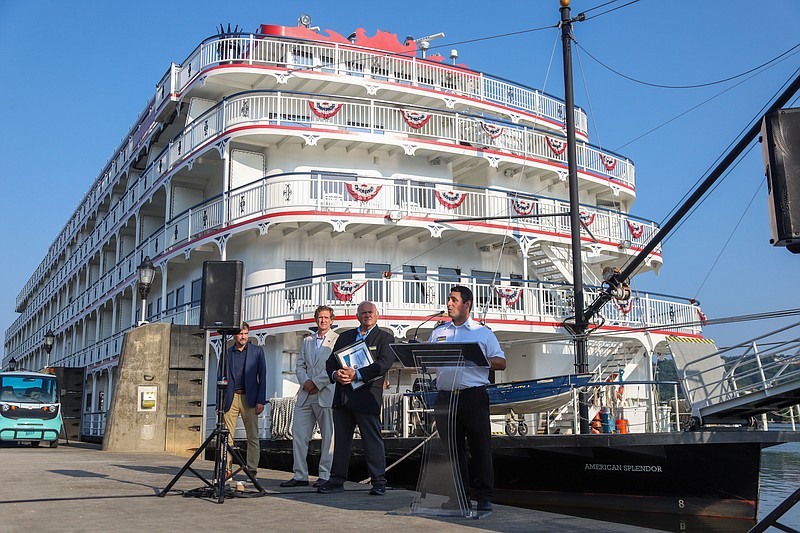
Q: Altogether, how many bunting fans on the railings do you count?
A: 14